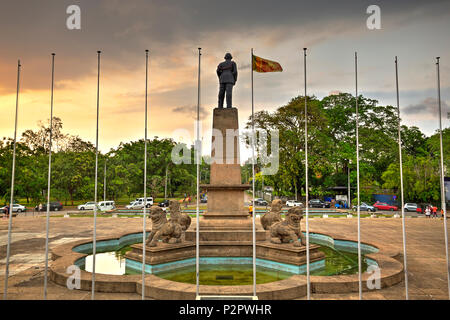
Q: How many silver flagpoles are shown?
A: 10